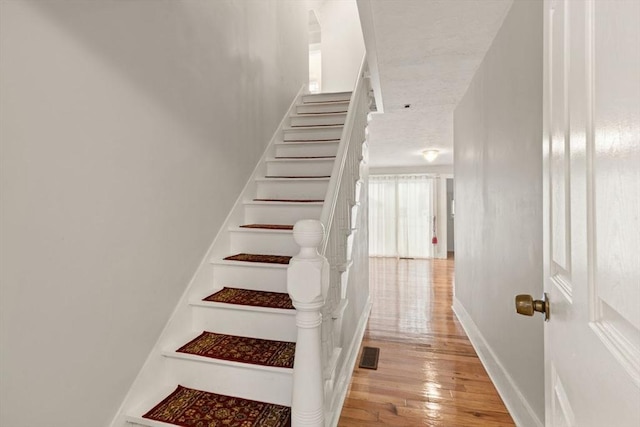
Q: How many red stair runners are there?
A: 12